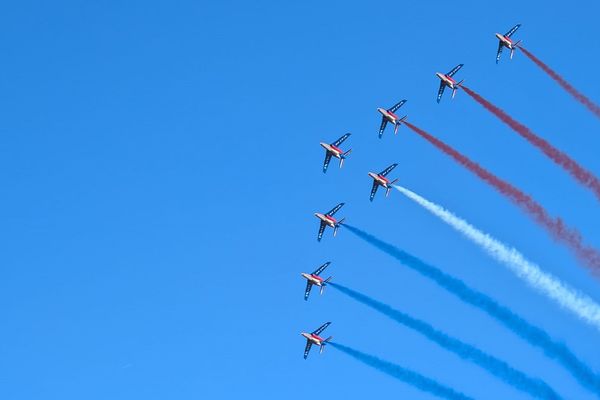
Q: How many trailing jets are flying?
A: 7